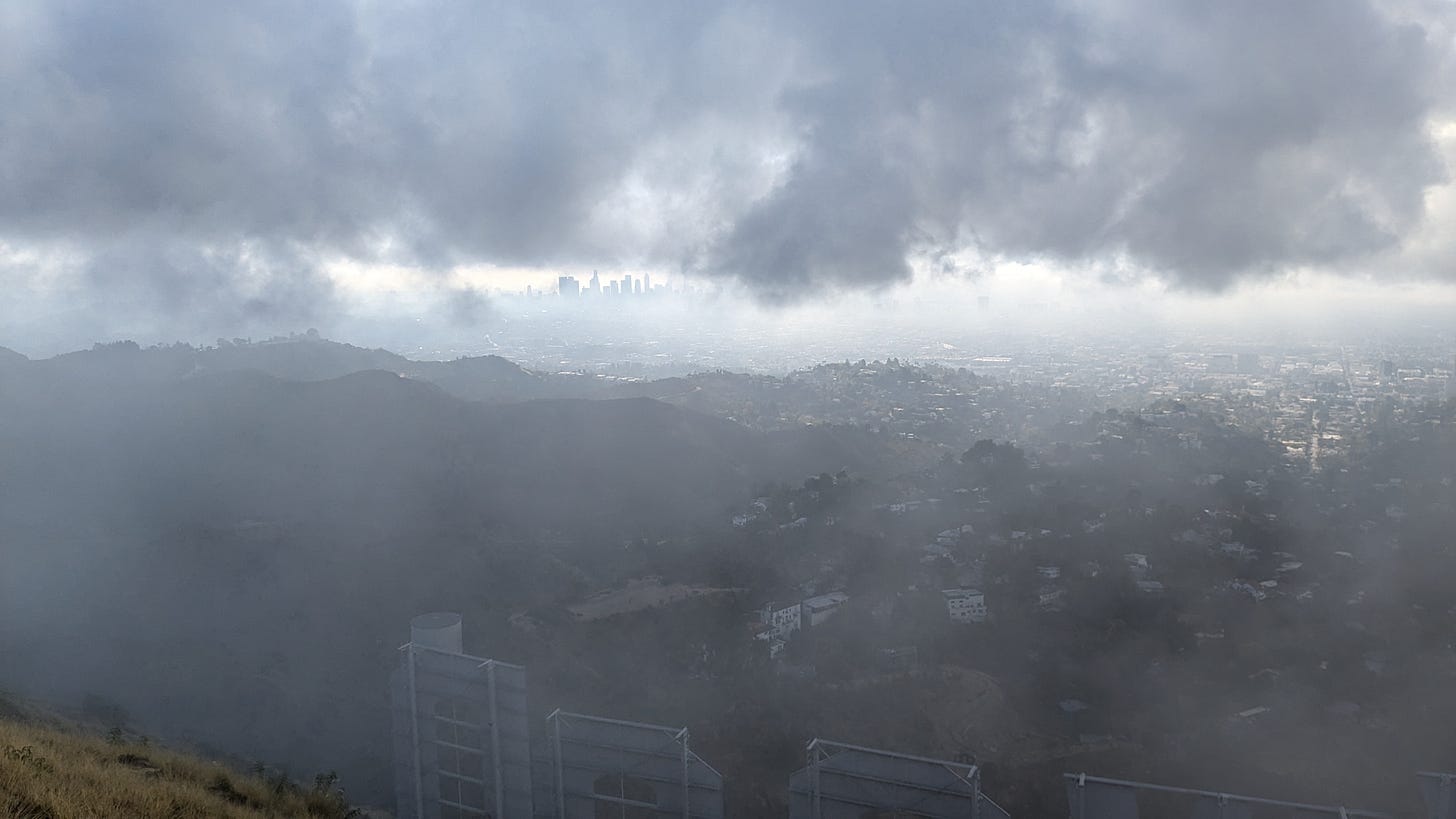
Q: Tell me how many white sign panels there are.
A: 5